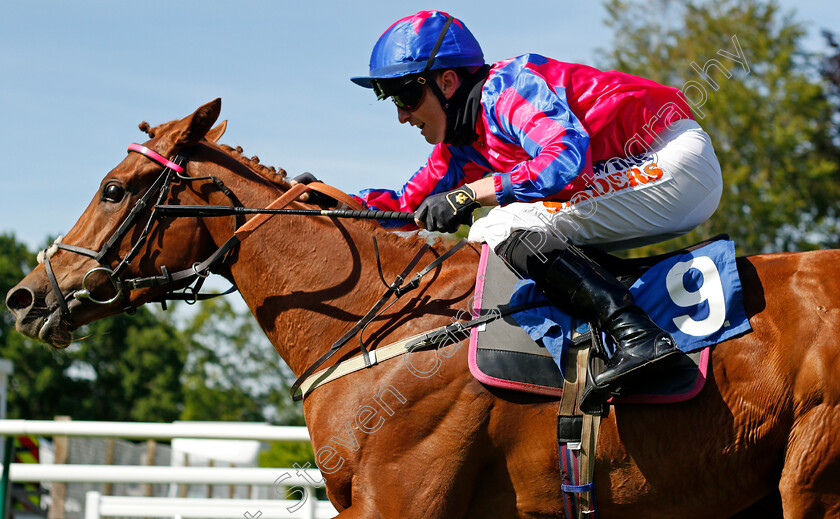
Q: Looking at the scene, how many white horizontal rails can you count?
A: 3